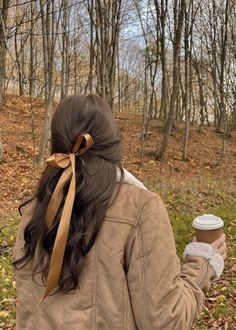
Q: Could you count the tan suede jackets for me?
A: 1